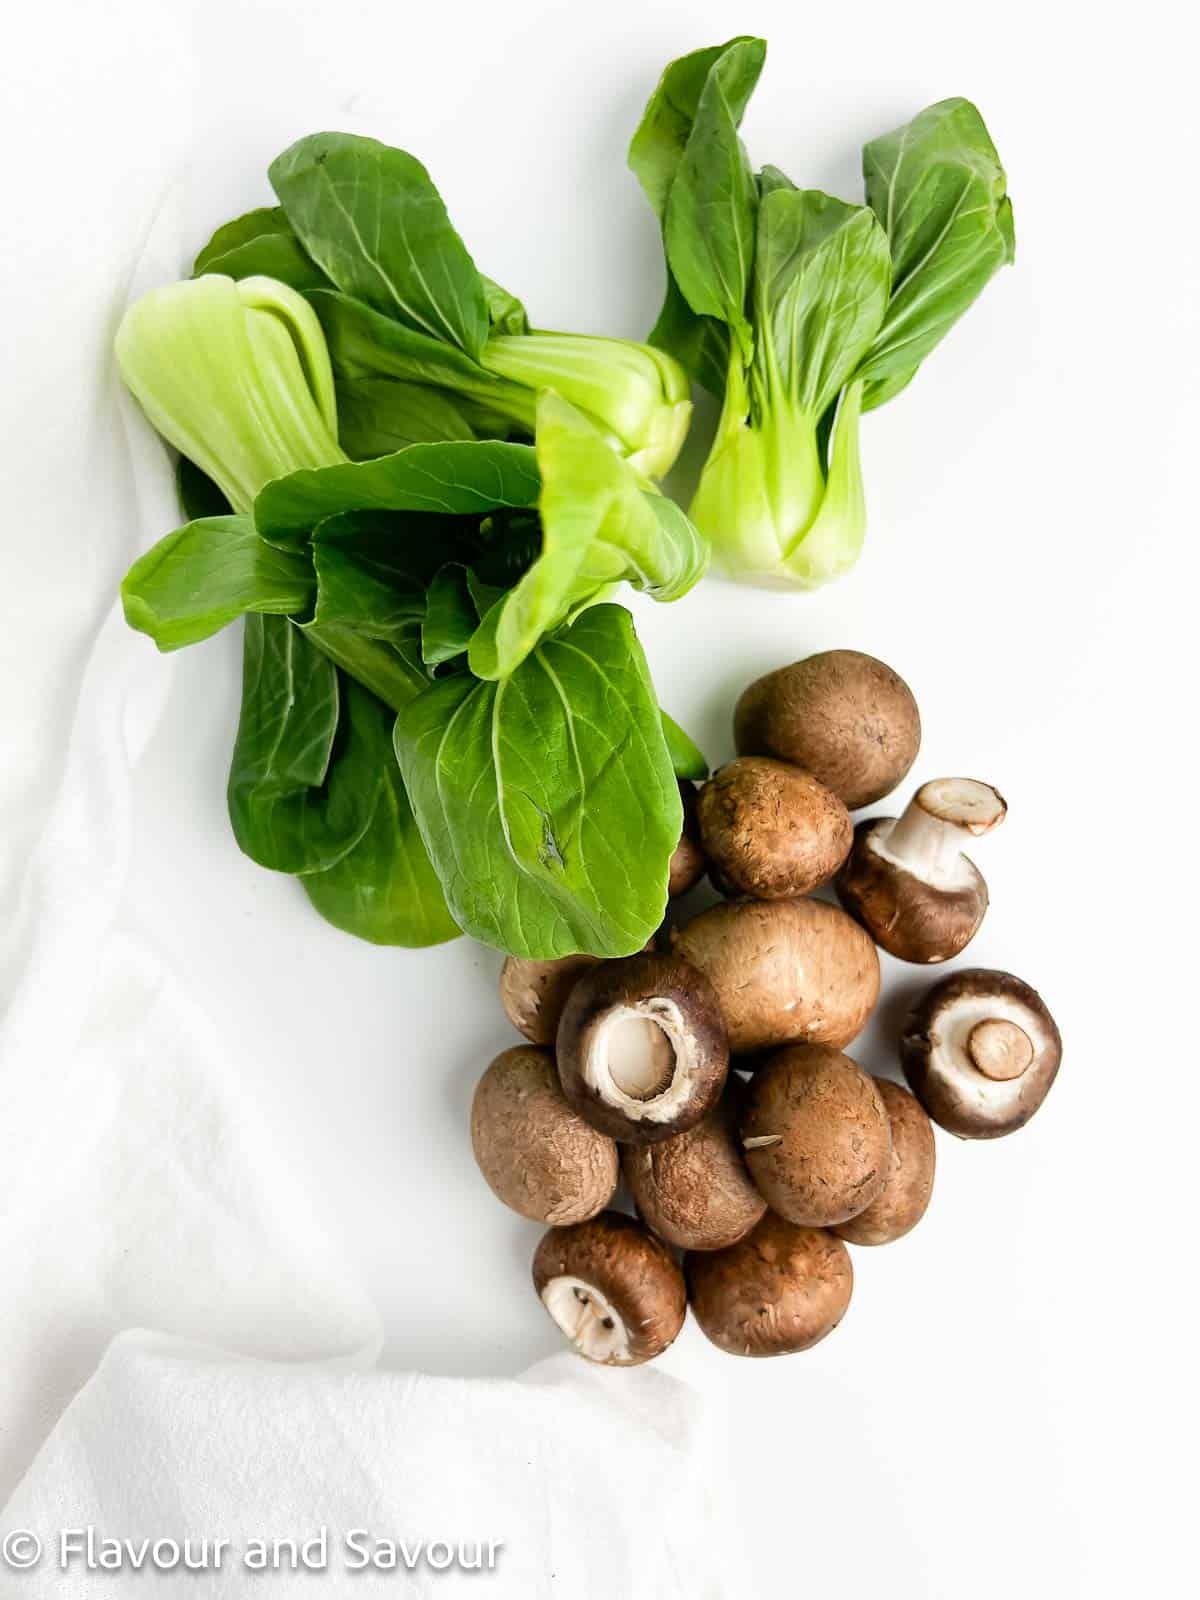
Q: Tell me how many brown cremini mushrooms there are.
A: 14